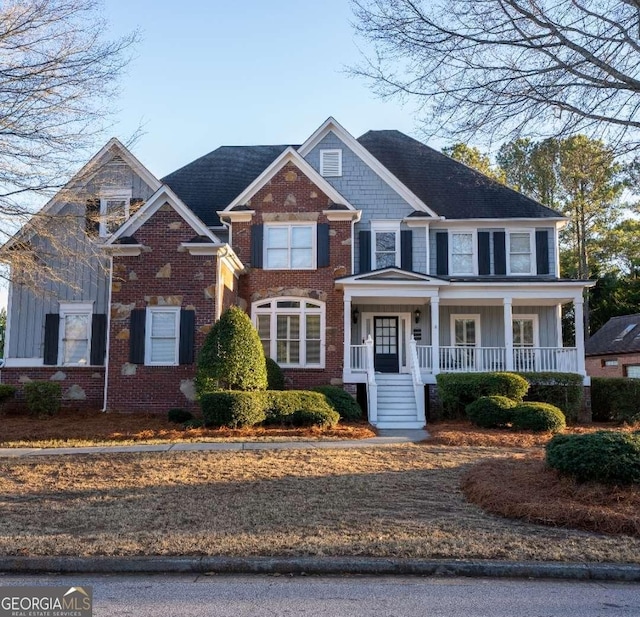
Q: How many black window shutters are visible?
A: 14